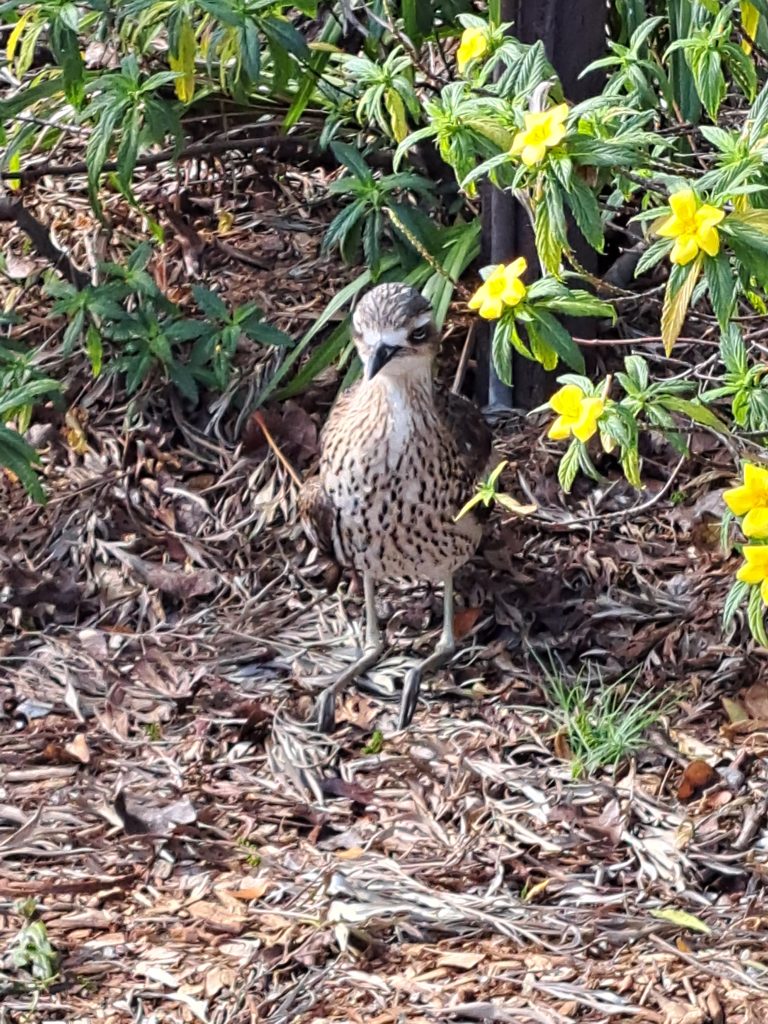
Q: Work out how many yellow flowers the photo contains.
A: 7